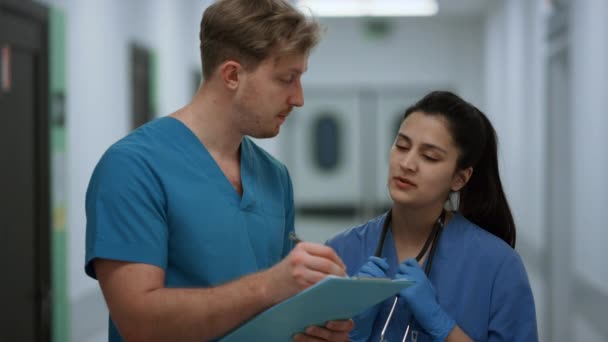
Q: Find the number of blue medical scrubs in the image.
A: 2